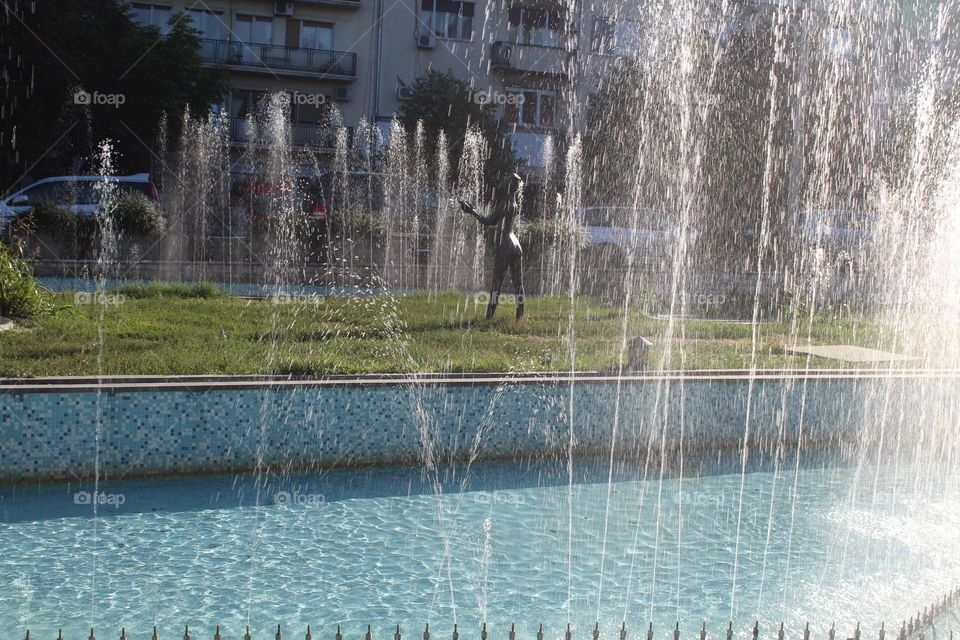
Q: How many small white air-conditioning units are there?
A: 4